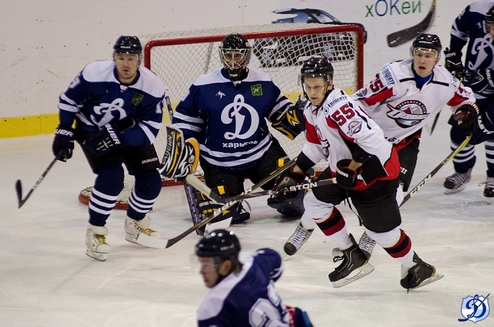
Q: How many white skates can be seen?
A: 2